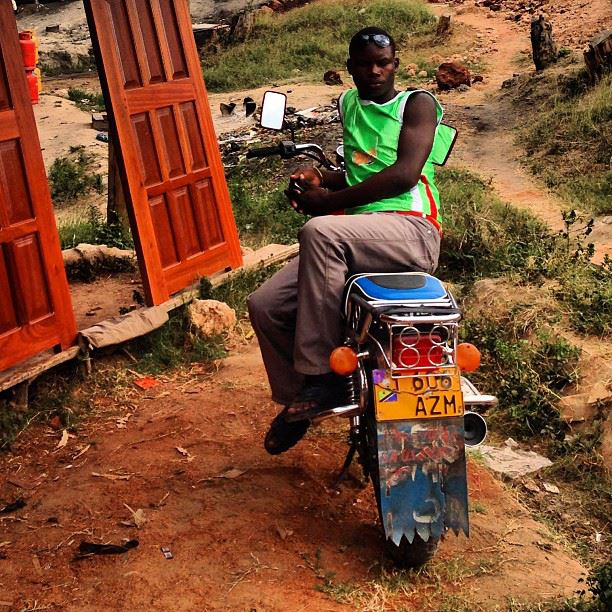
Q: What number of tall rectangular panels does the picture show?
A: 2